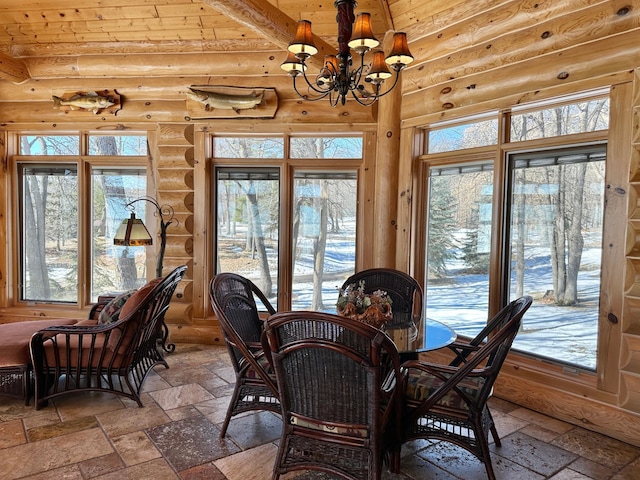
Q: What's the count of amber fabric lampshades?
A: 6